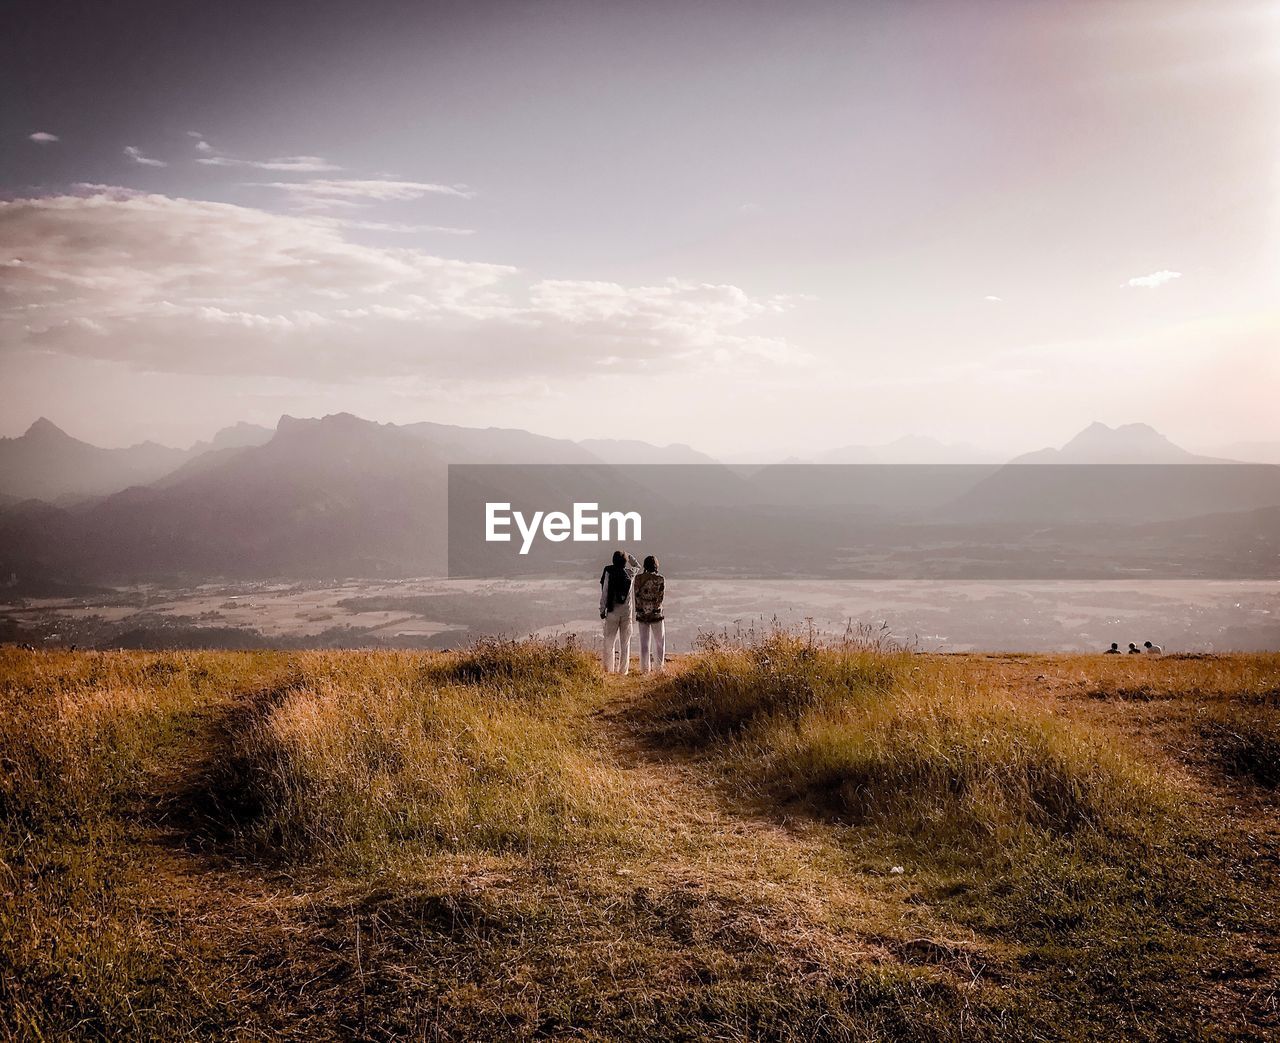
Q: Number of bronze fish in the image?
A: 0